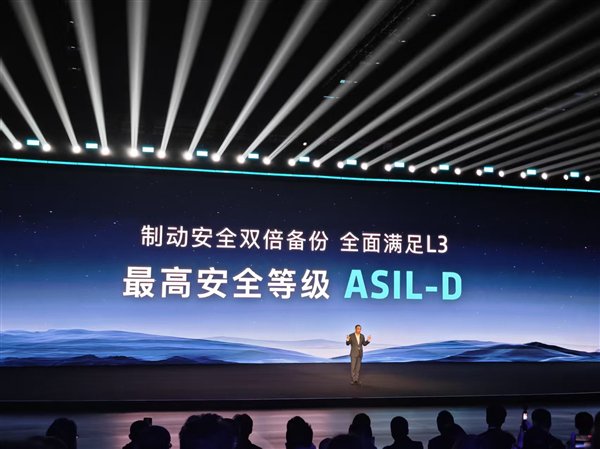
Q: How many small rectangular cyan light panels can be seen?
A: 12